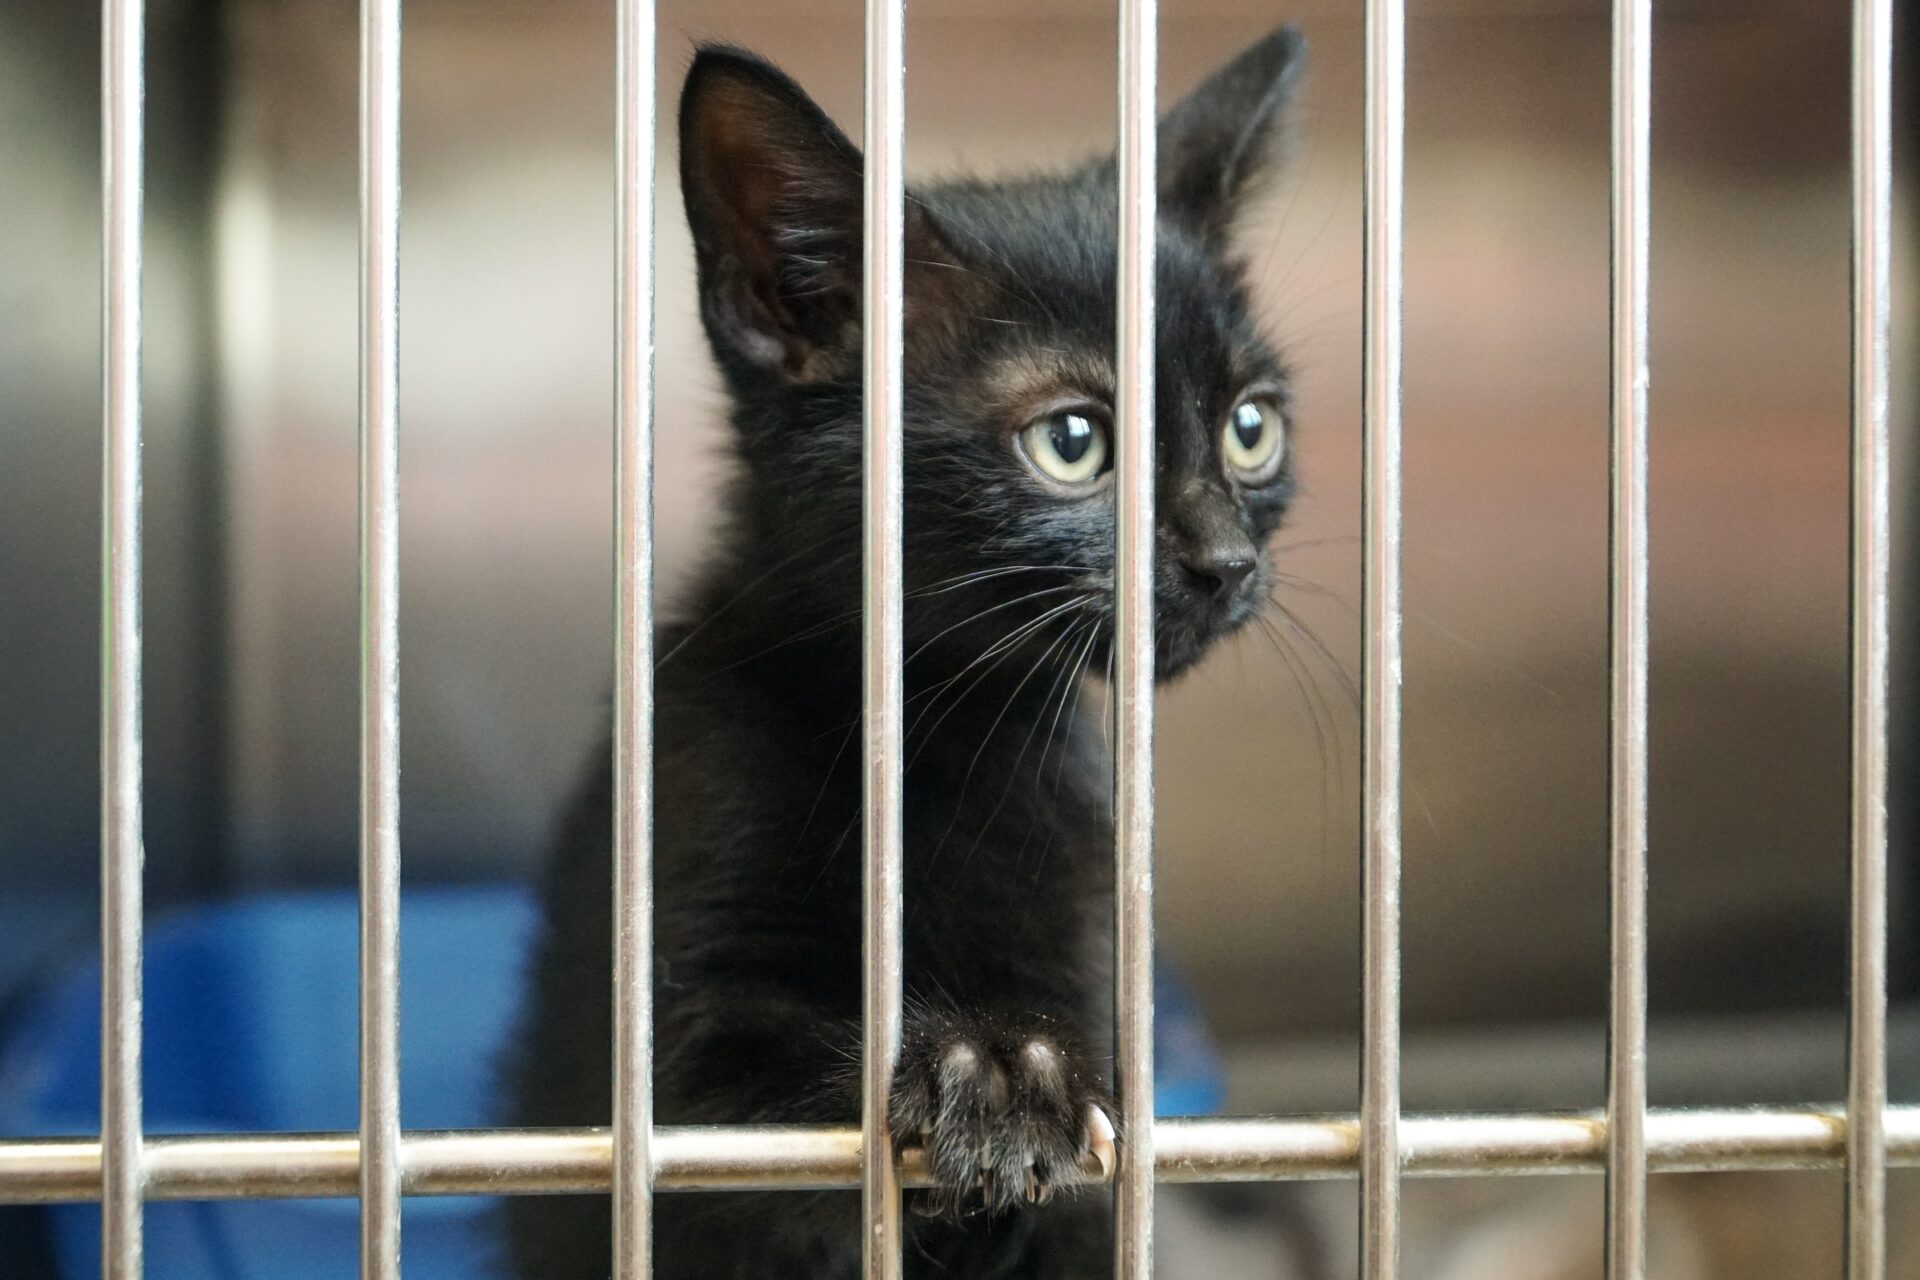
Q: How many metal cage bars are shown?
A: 9